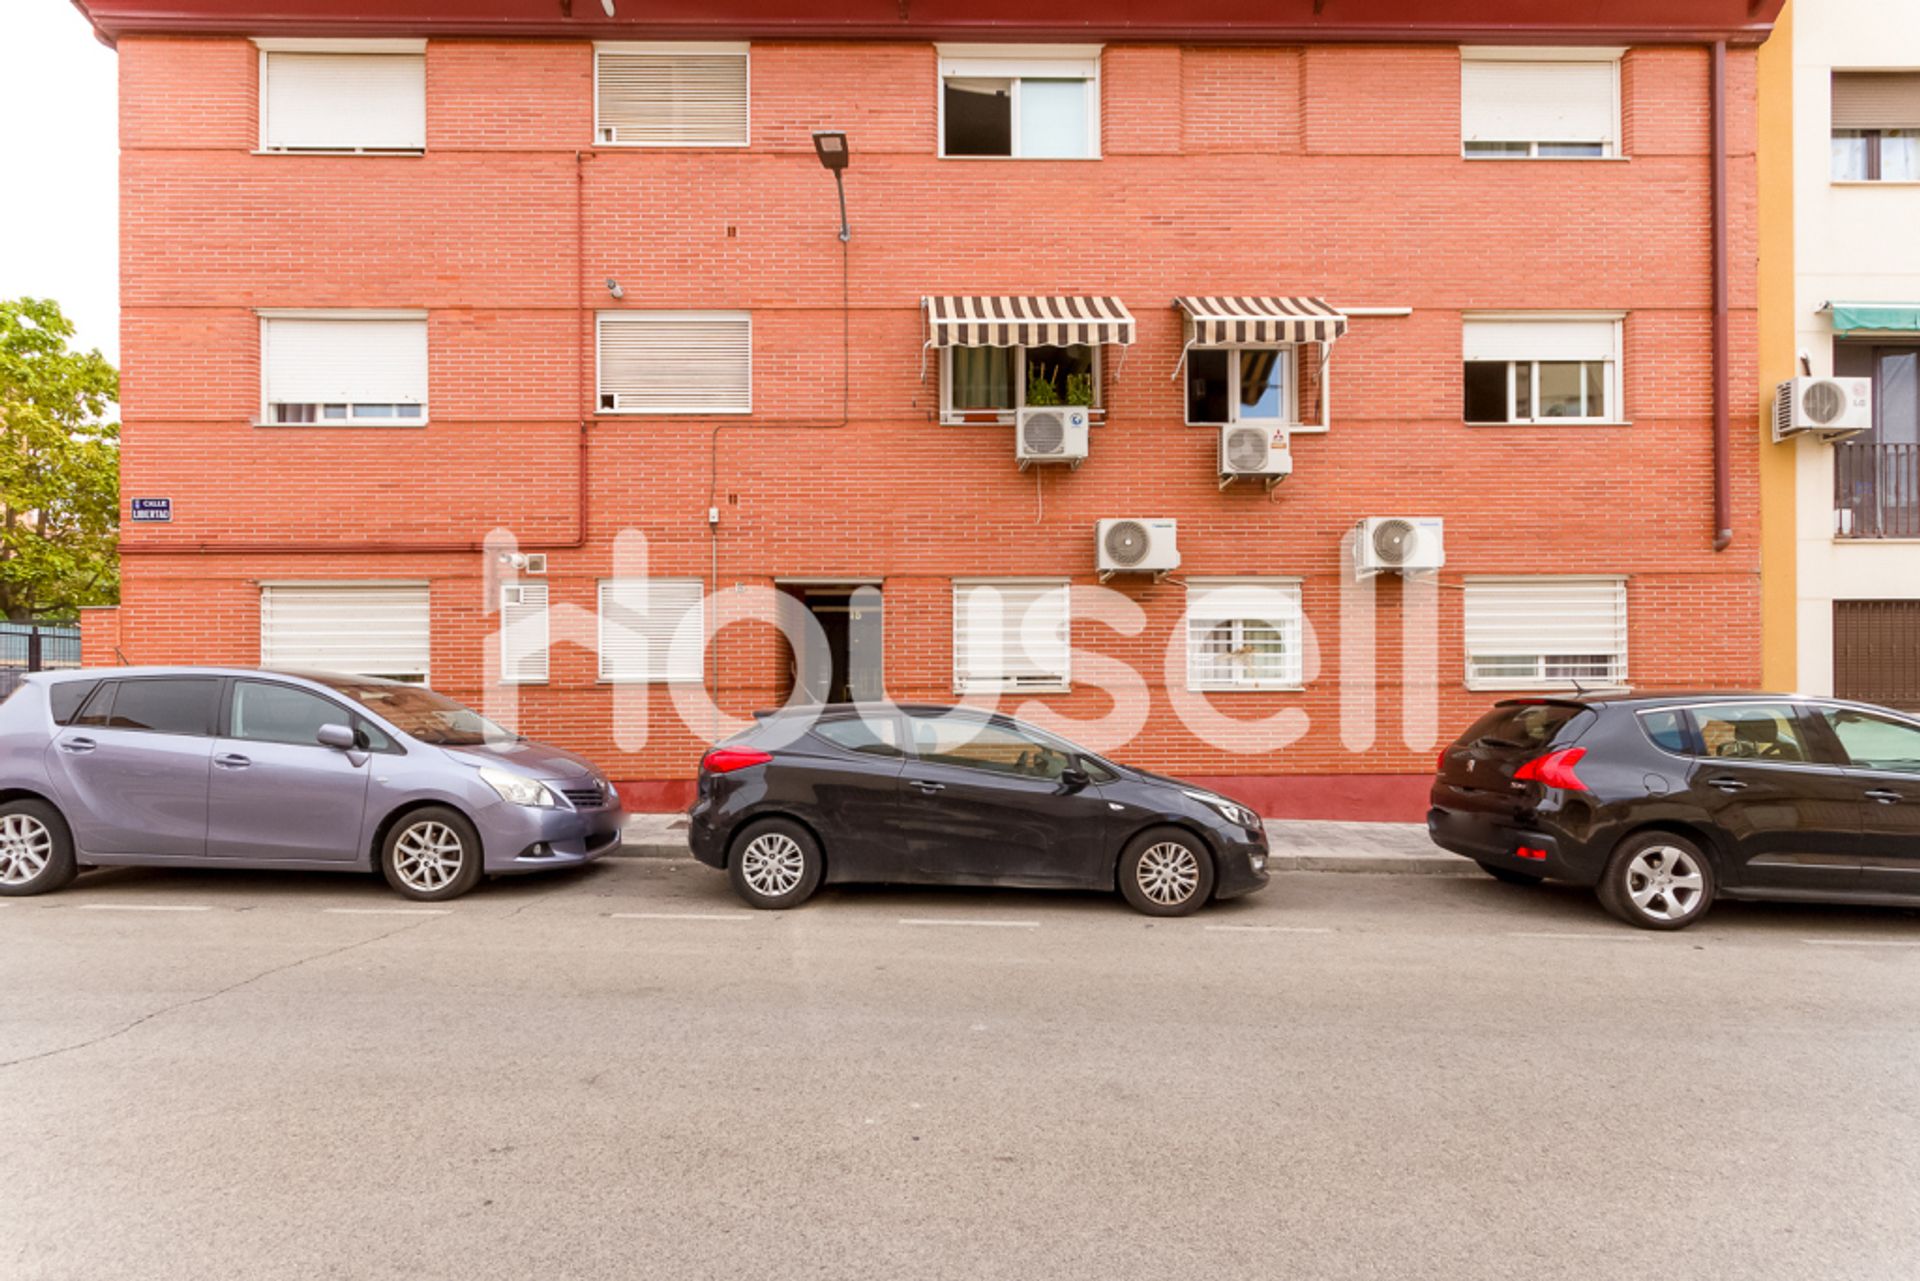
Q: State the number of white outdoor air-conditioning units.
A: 5